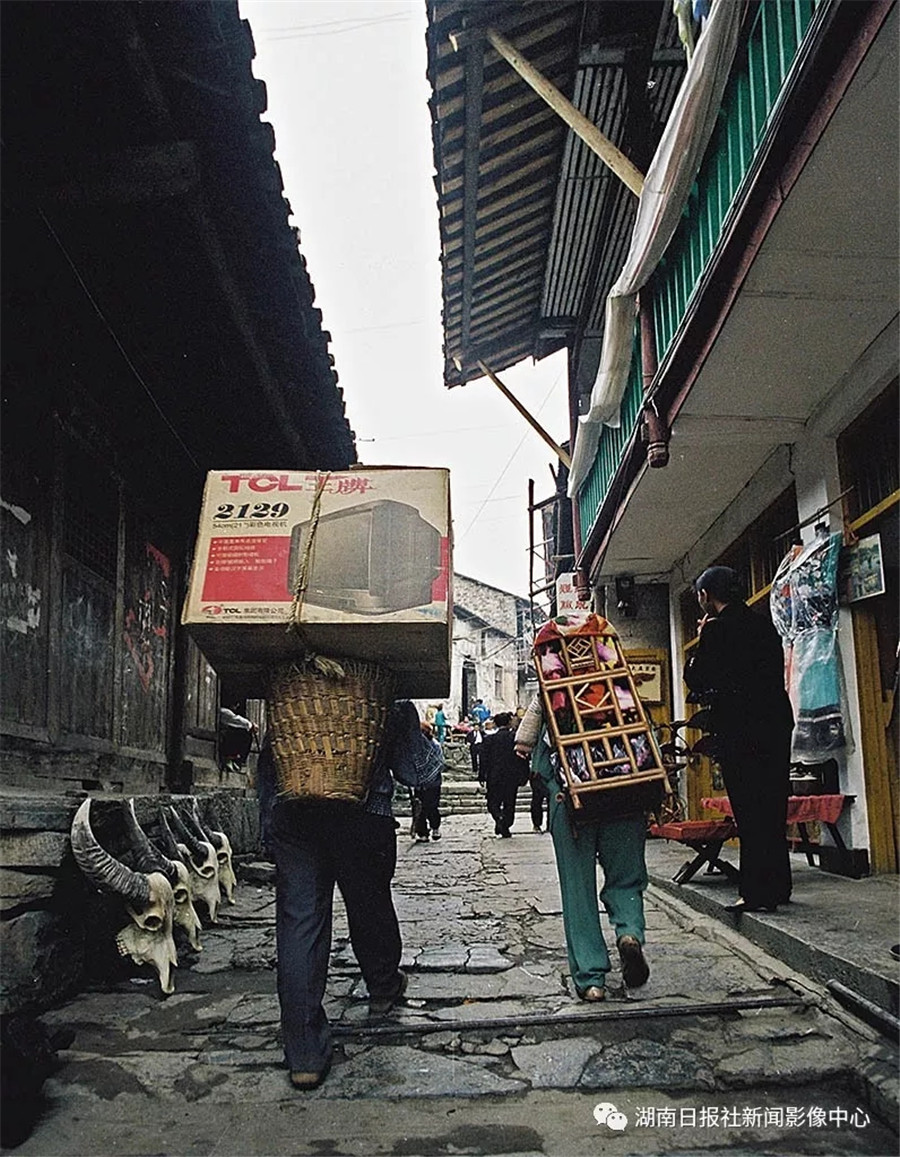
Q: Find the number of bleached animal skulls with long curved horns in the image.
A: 4